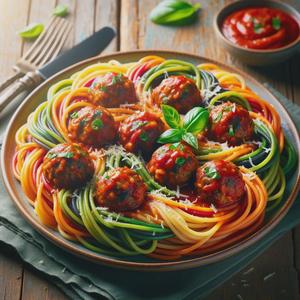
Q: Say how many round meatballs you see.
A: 9